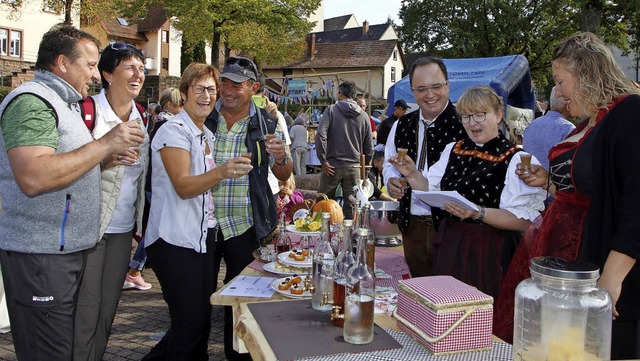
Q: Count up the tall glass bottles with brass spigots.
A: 3